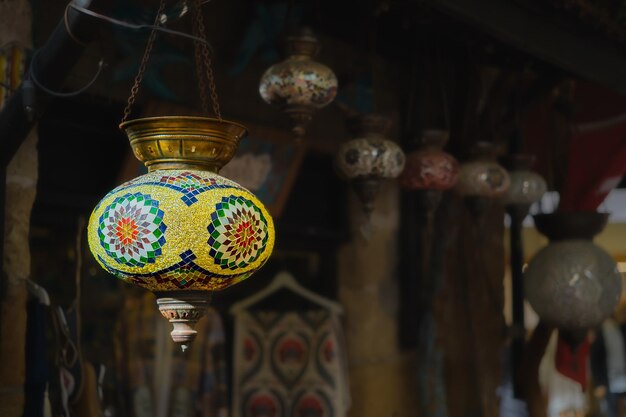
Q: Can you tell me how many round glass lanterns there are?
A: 7